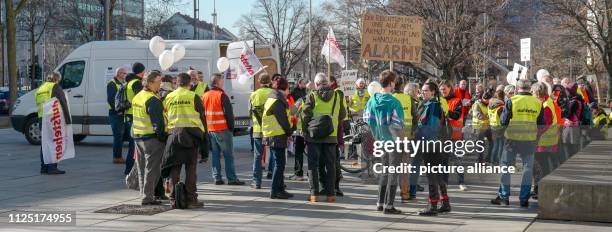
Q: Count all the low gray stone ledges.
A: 1